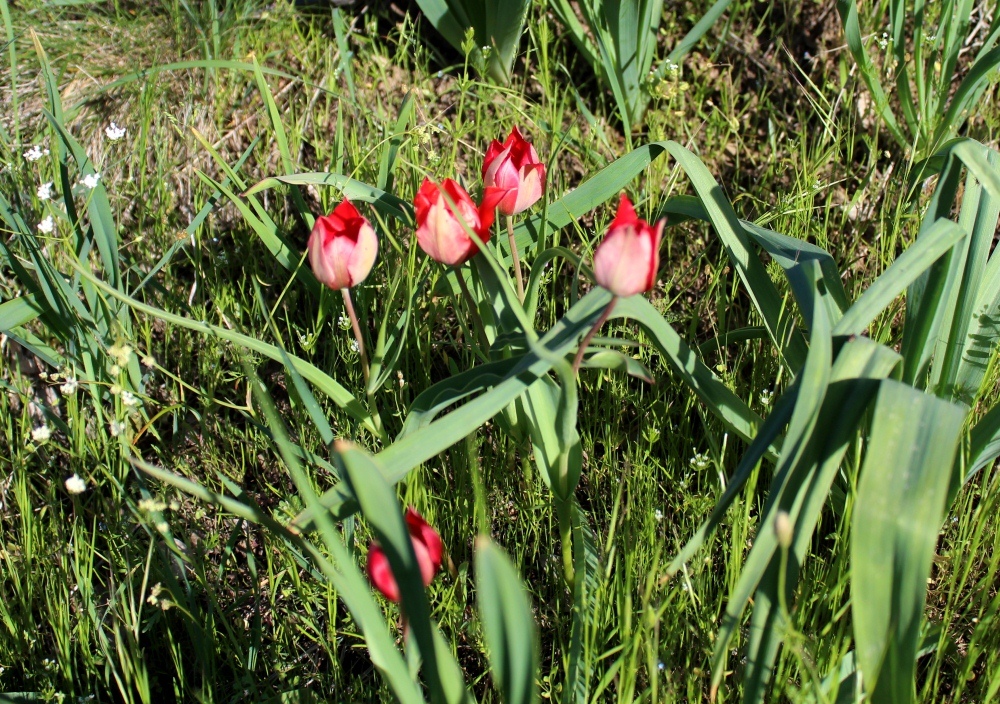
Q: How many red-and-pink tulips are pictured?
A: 5